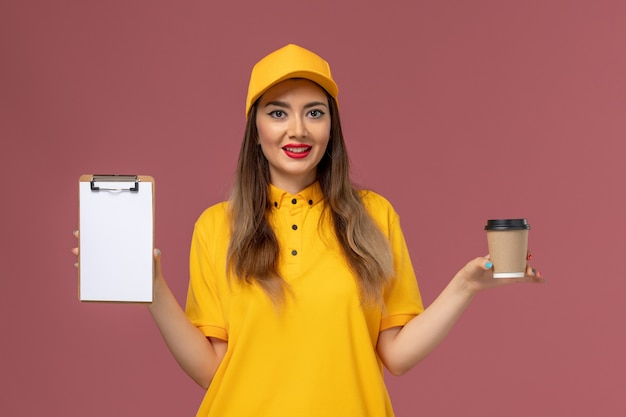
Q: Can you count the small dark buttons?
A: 5